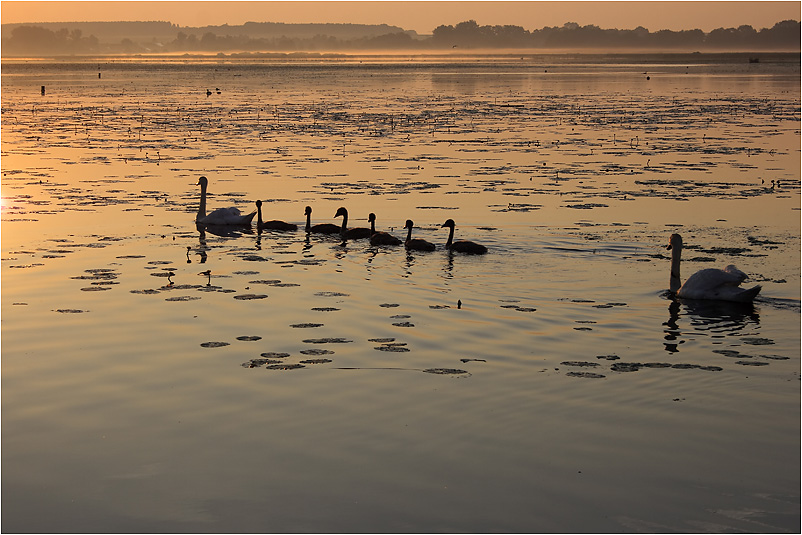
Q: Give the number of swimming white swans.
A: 2